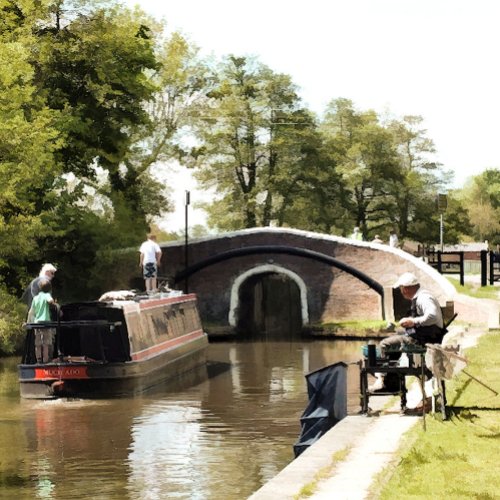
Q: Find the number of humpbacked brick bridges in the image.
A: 1